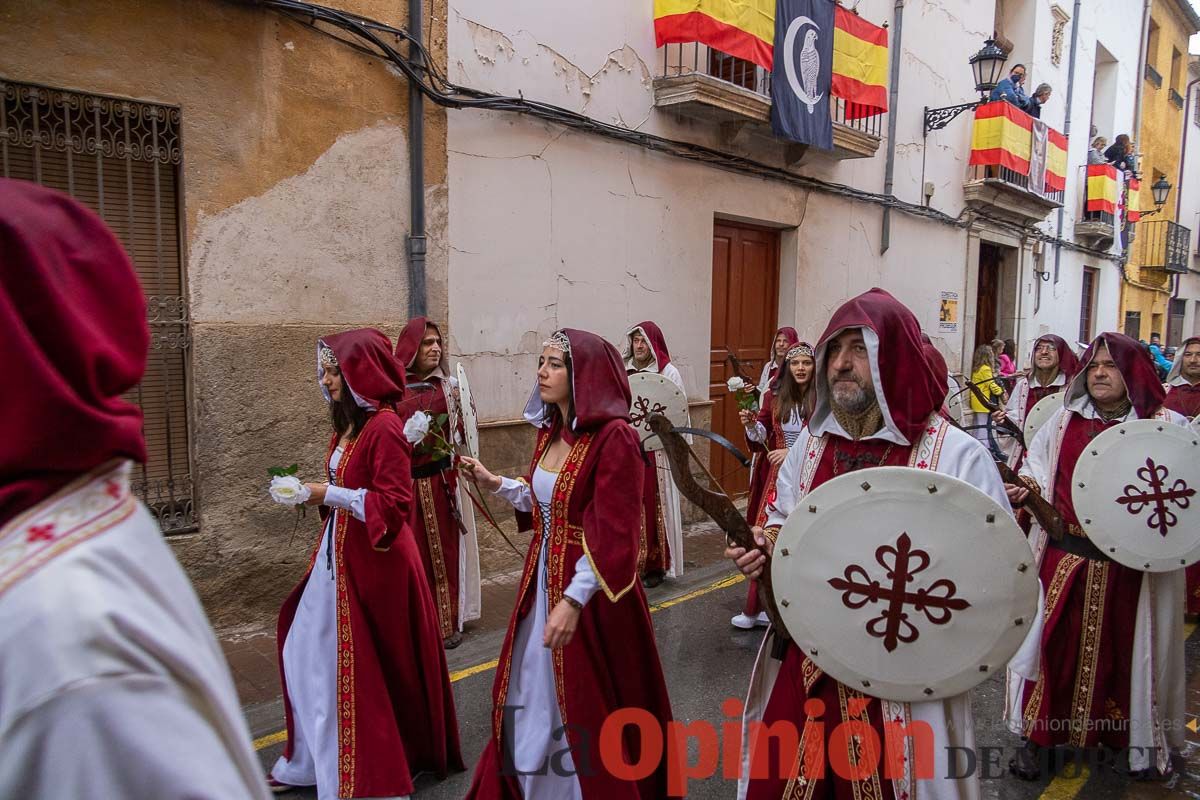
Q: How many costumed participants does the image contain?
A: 12